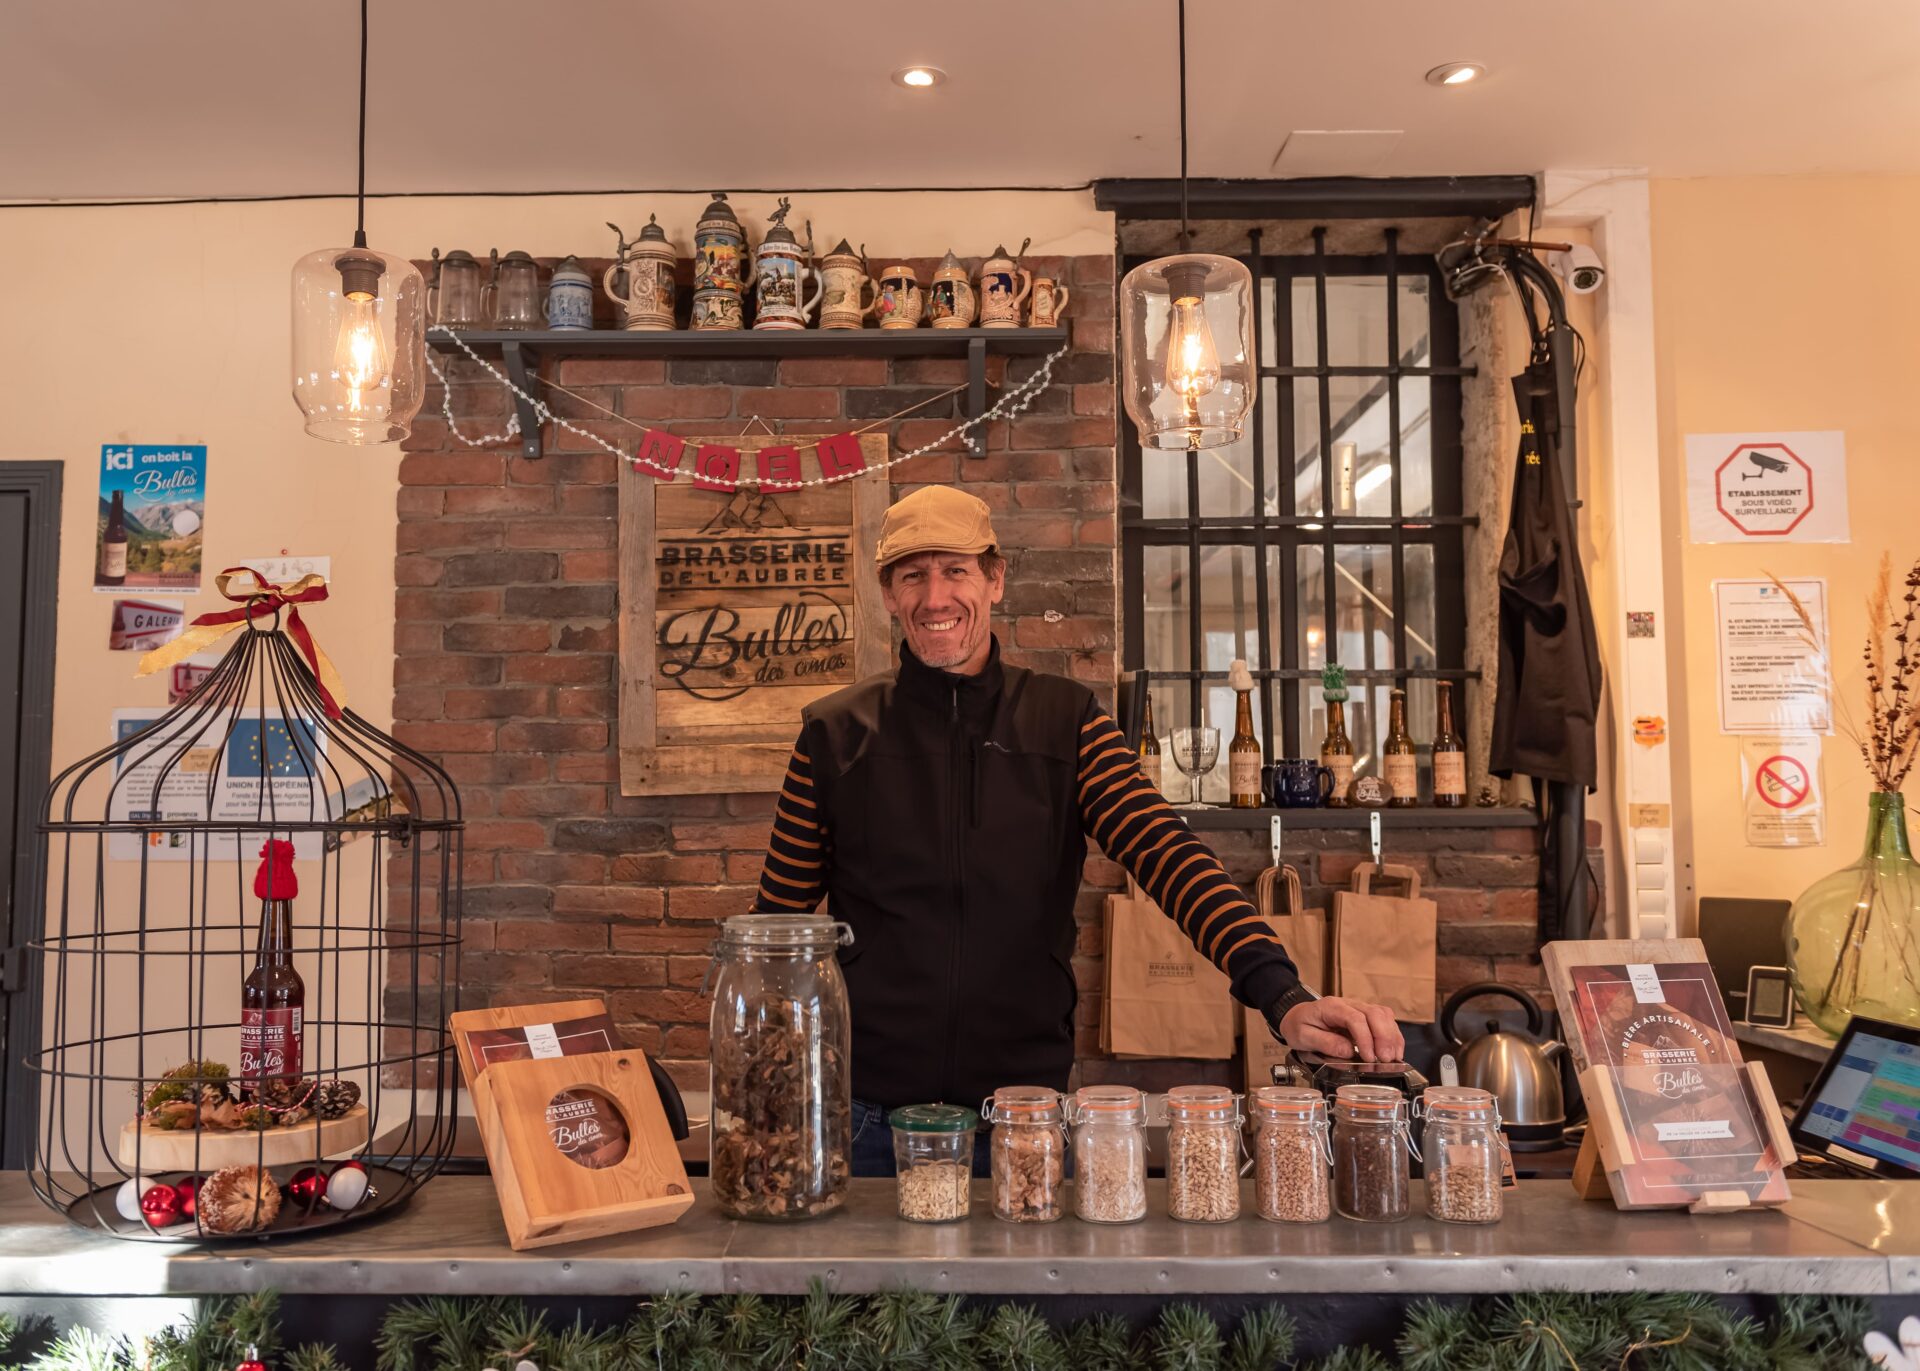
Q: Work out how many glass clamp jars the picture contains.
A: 7